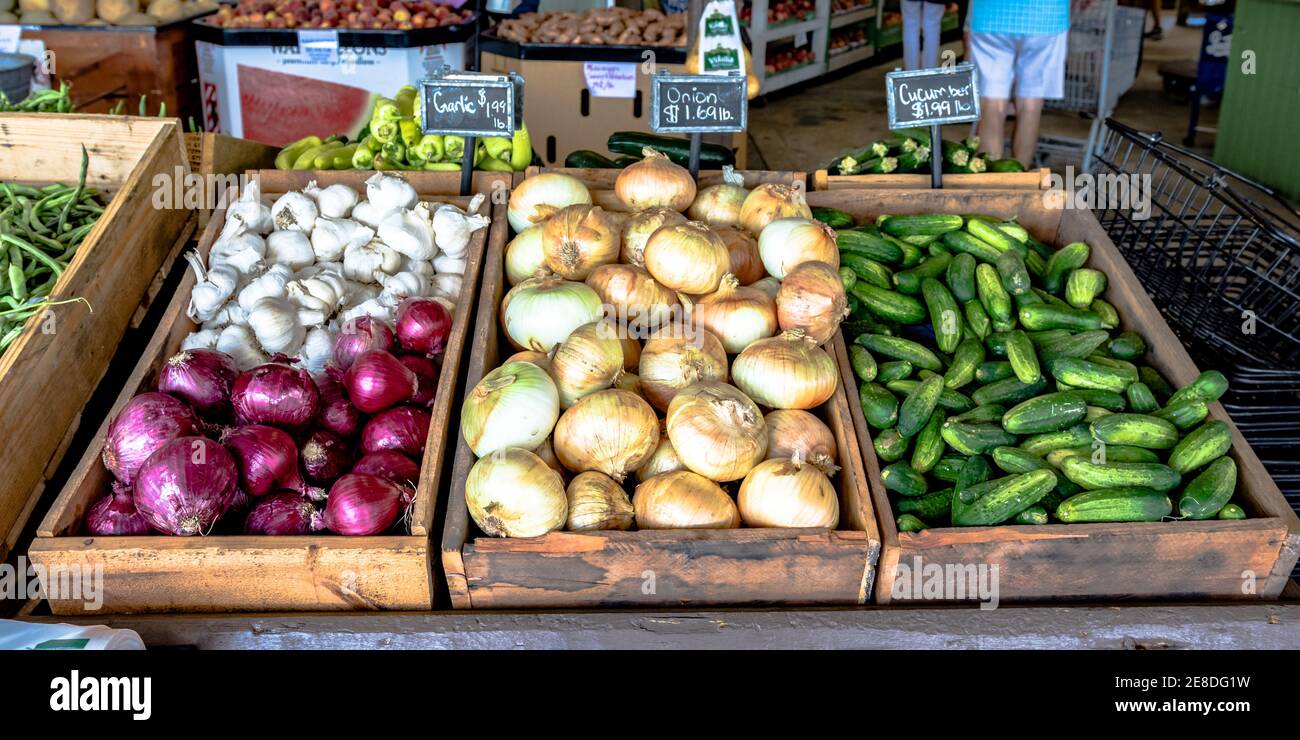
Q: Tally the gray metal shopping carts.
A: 1